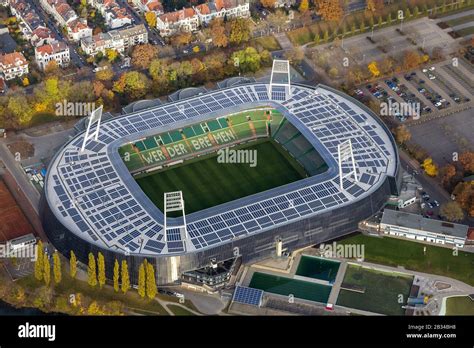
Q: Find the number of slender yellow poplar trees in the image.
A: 10